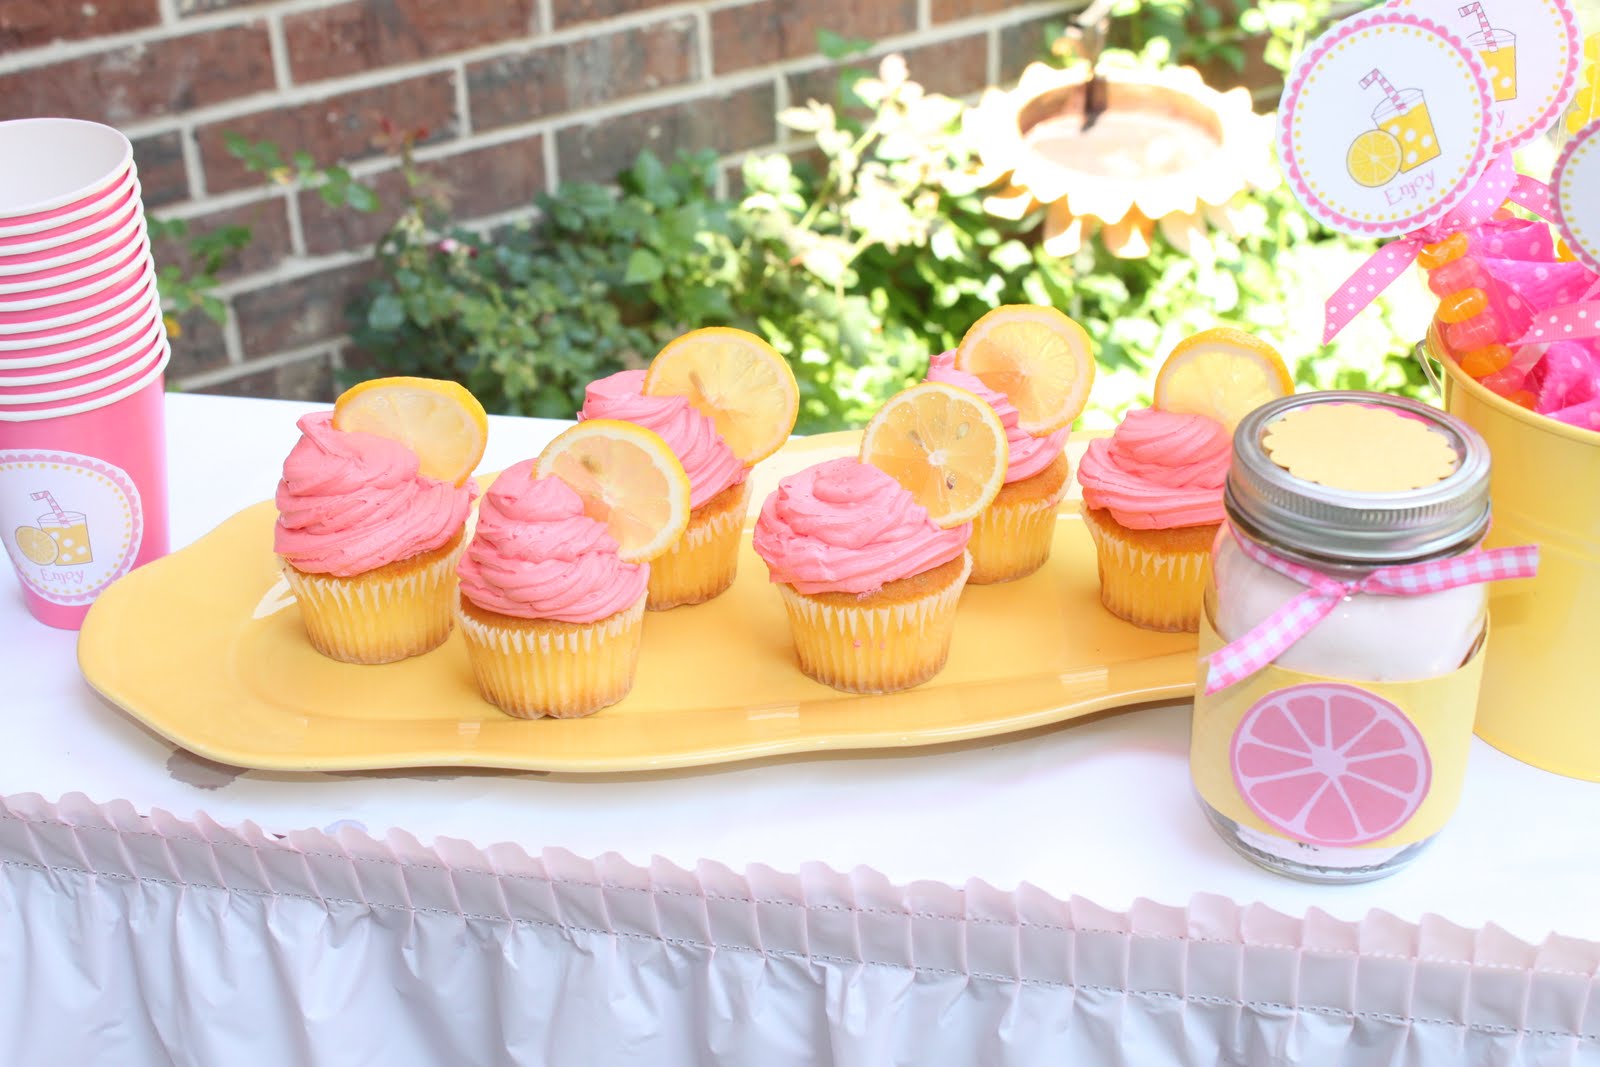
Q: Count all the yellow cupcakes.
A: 6